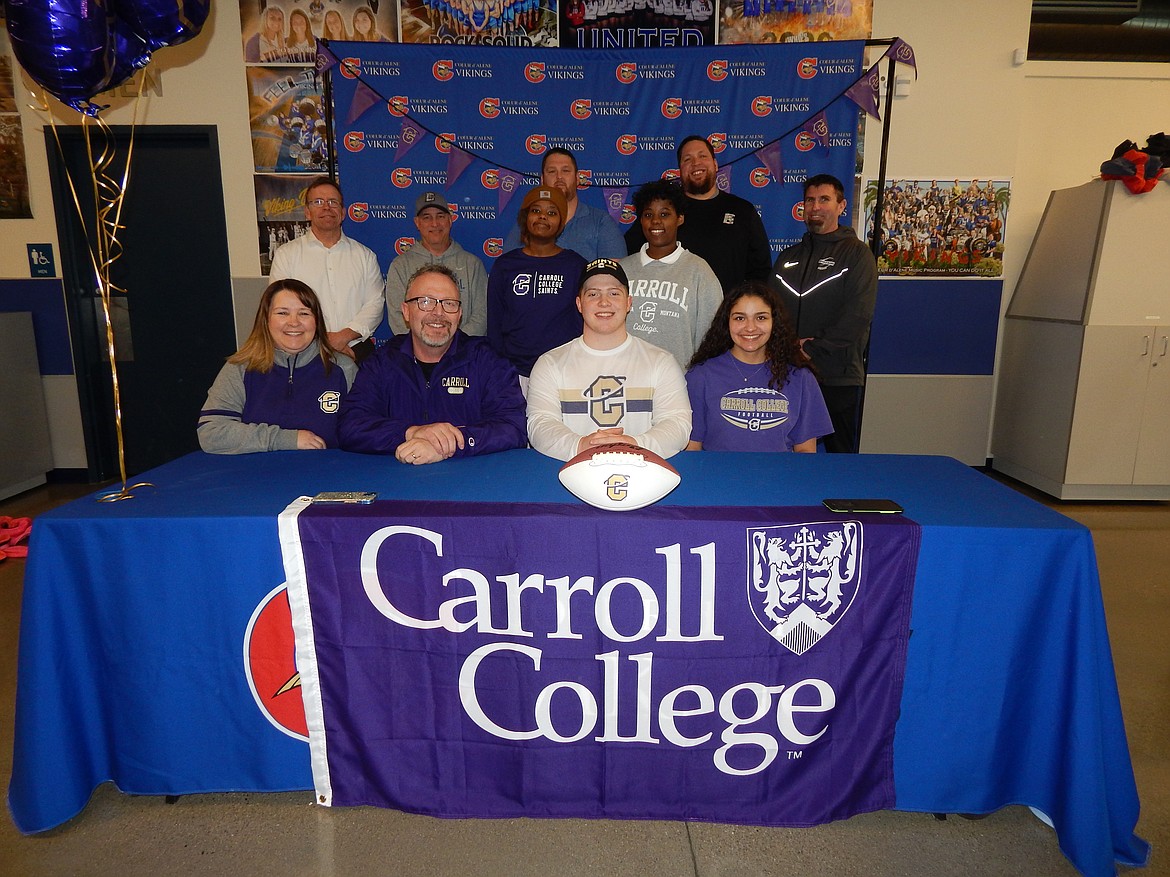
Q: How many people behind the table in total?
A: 11